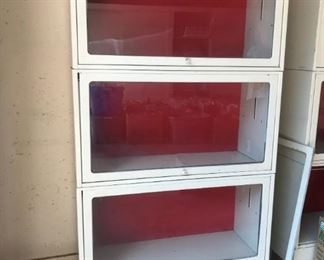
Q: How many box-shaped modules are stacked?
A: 3